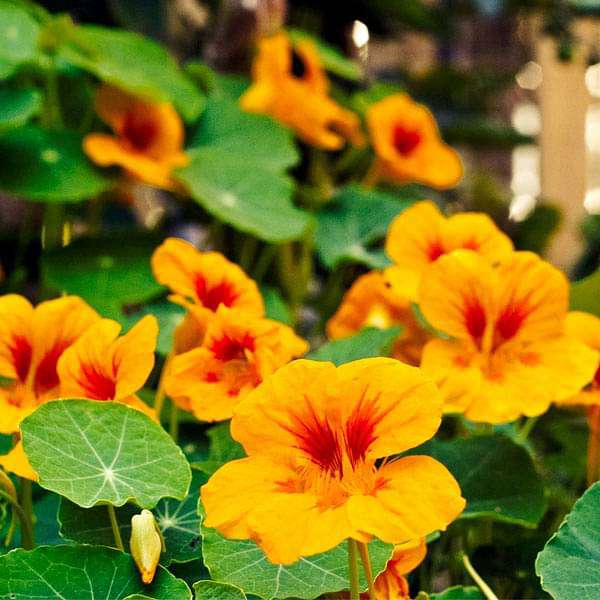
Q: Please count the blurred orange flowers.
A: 3